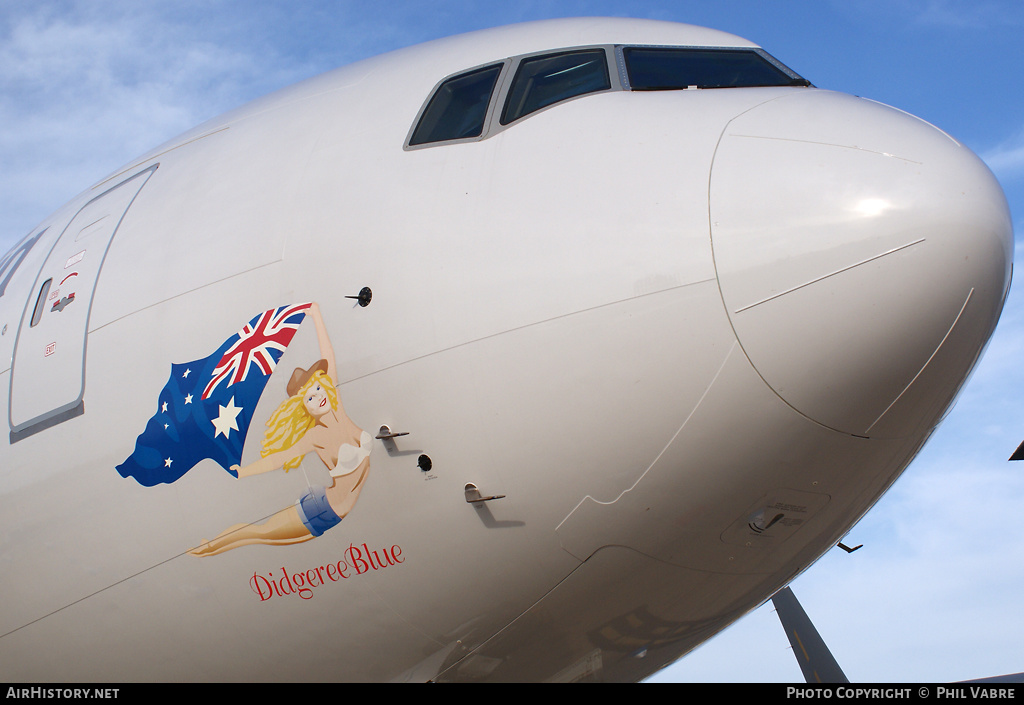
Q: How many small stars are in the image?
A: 5